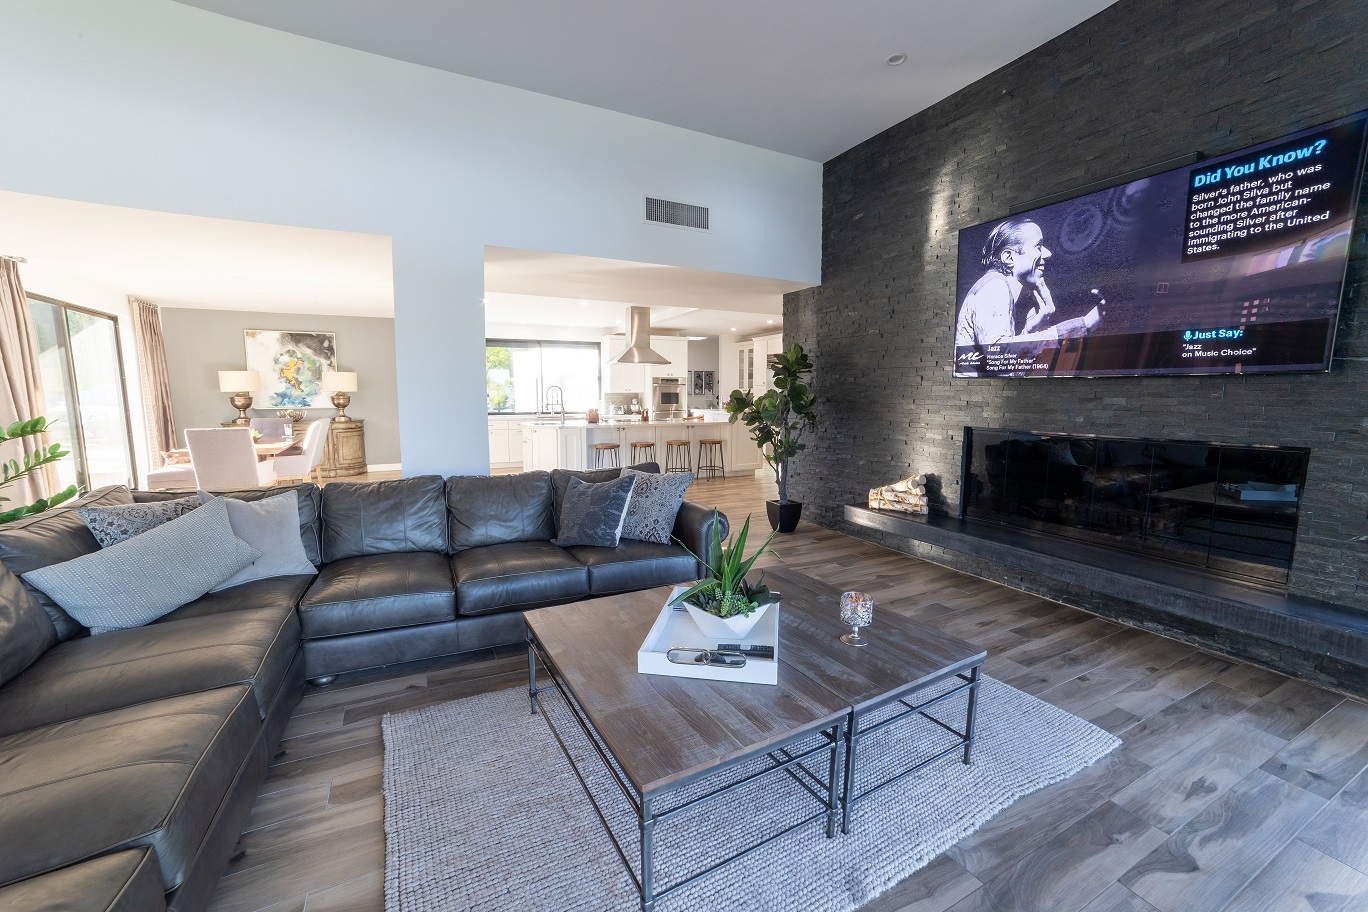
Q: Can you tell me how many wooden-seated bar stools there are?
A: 4